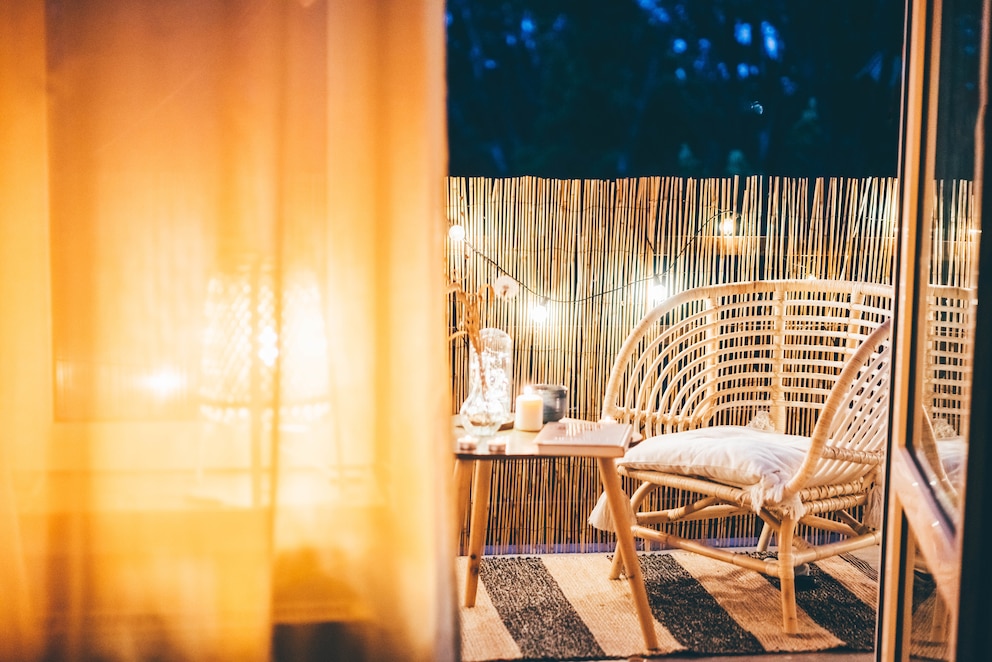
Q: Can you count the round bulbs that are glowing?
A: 4